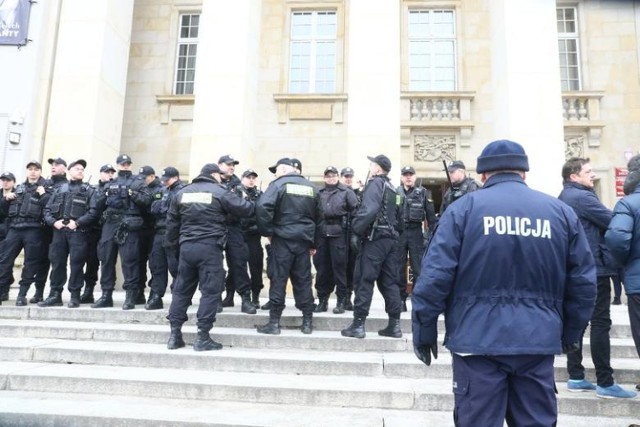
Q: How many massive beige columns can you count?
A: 4